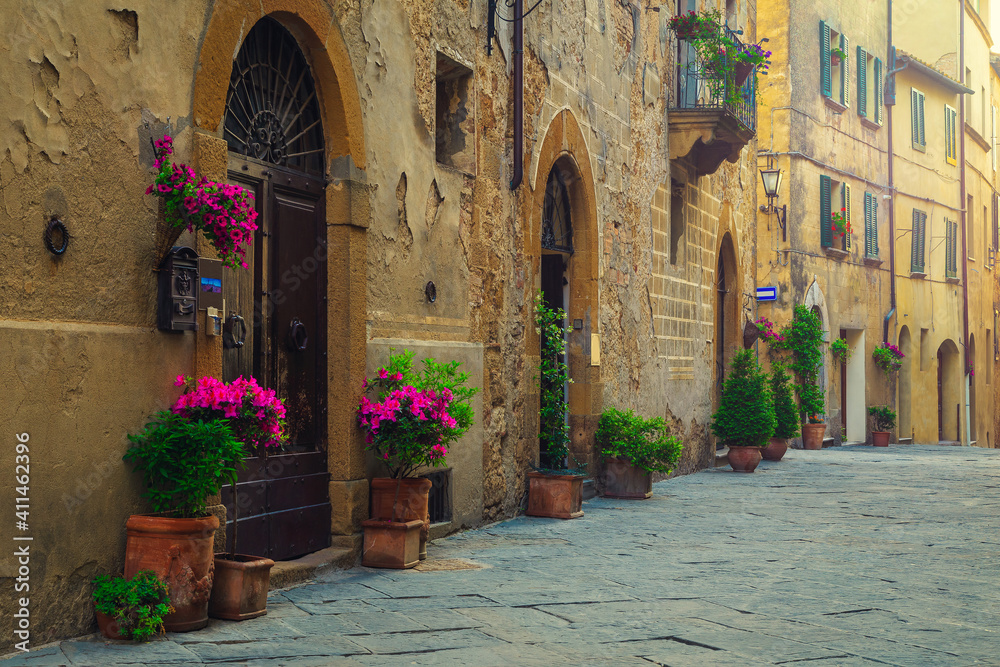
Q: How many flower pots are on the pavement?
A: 11